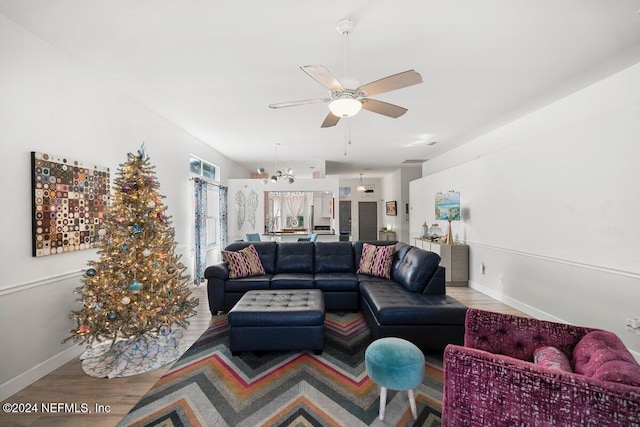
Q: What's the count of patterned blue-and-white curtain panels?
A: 2